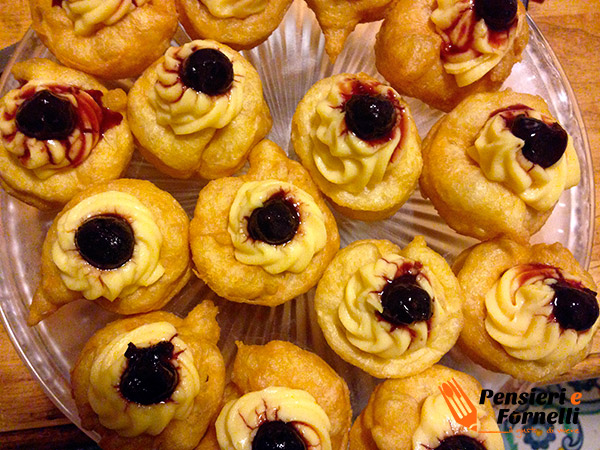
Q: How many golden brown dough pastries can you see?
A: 15